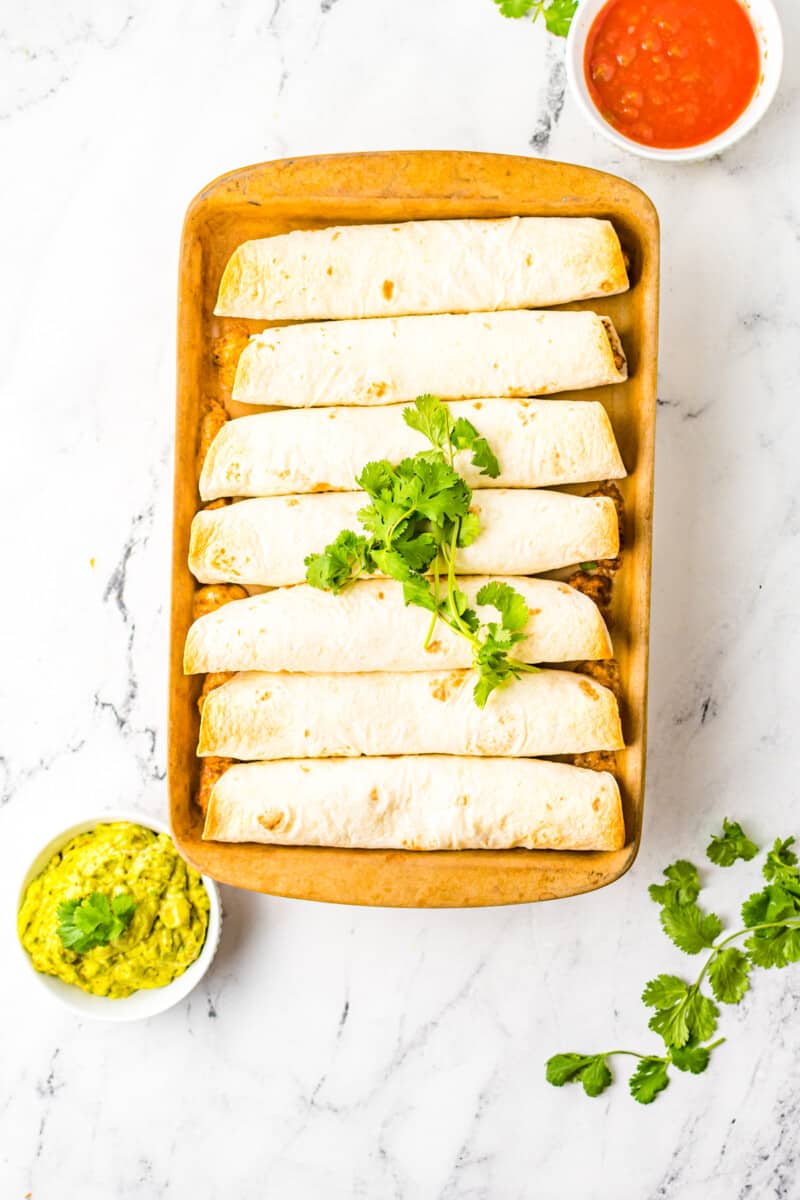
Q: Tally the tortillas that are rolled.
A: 7